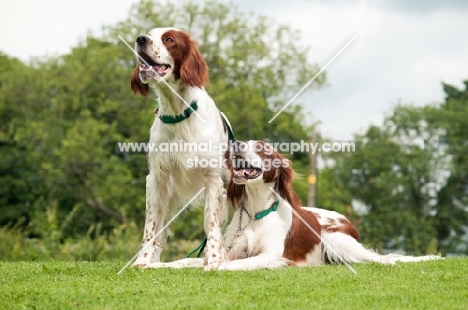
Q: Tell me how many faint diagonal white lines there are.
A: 4